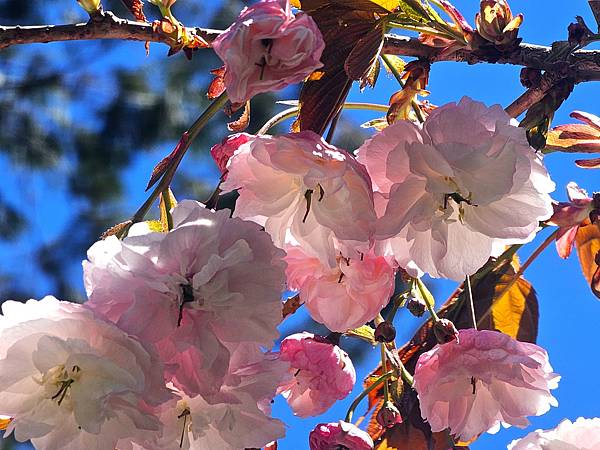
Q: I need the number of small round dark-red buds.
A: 4